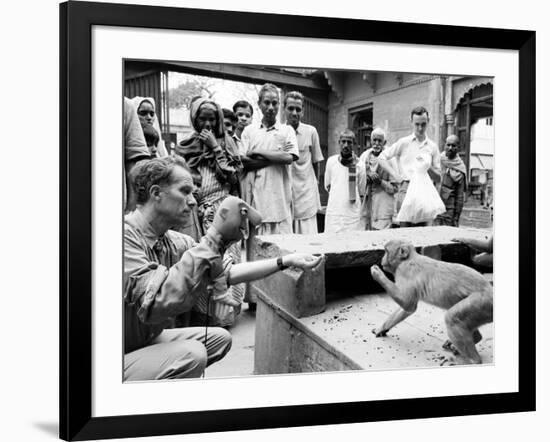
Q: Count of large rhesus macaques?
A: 1